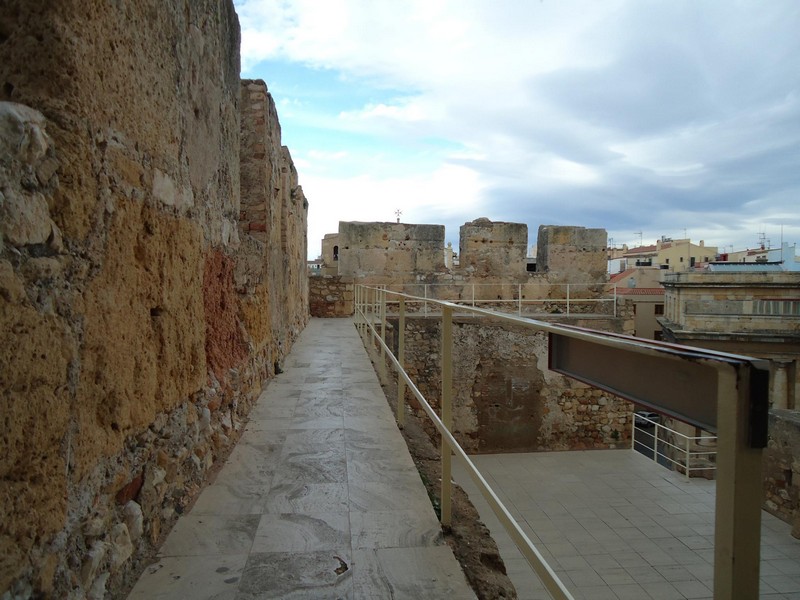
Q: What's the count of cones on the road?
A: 0